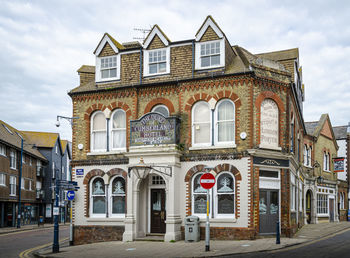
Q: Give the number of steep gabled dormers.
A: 3